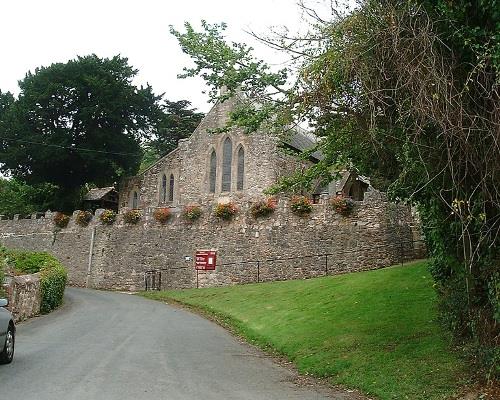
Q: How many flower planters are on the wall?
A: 10